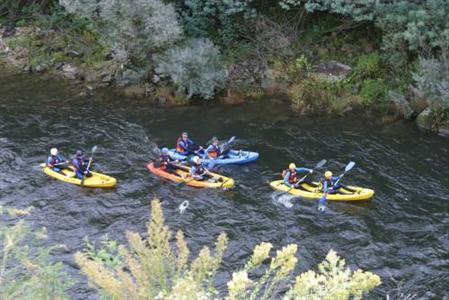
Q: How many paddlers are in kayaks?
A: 8